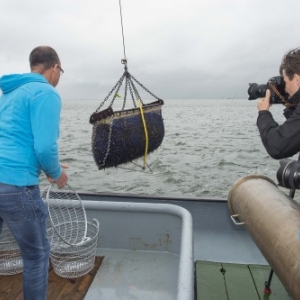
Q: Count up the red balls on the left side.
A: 0